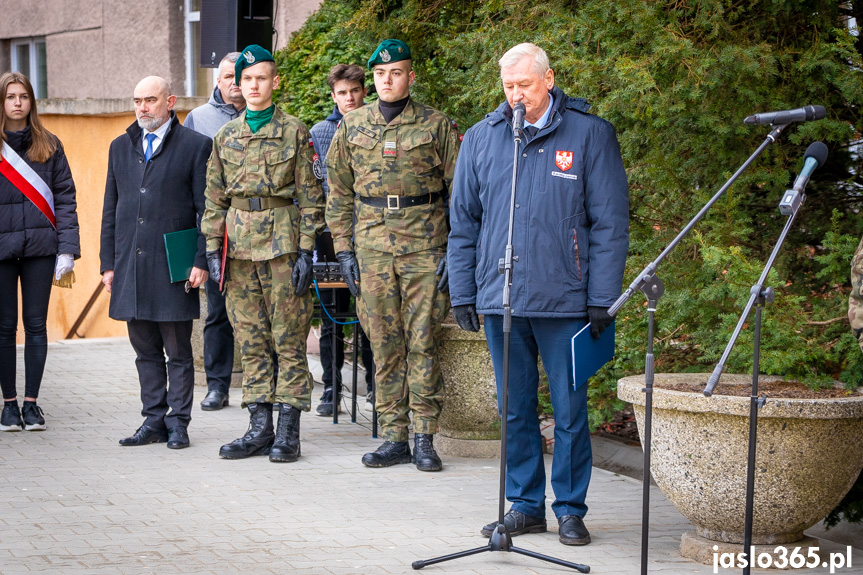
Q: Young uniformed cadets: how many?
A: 2